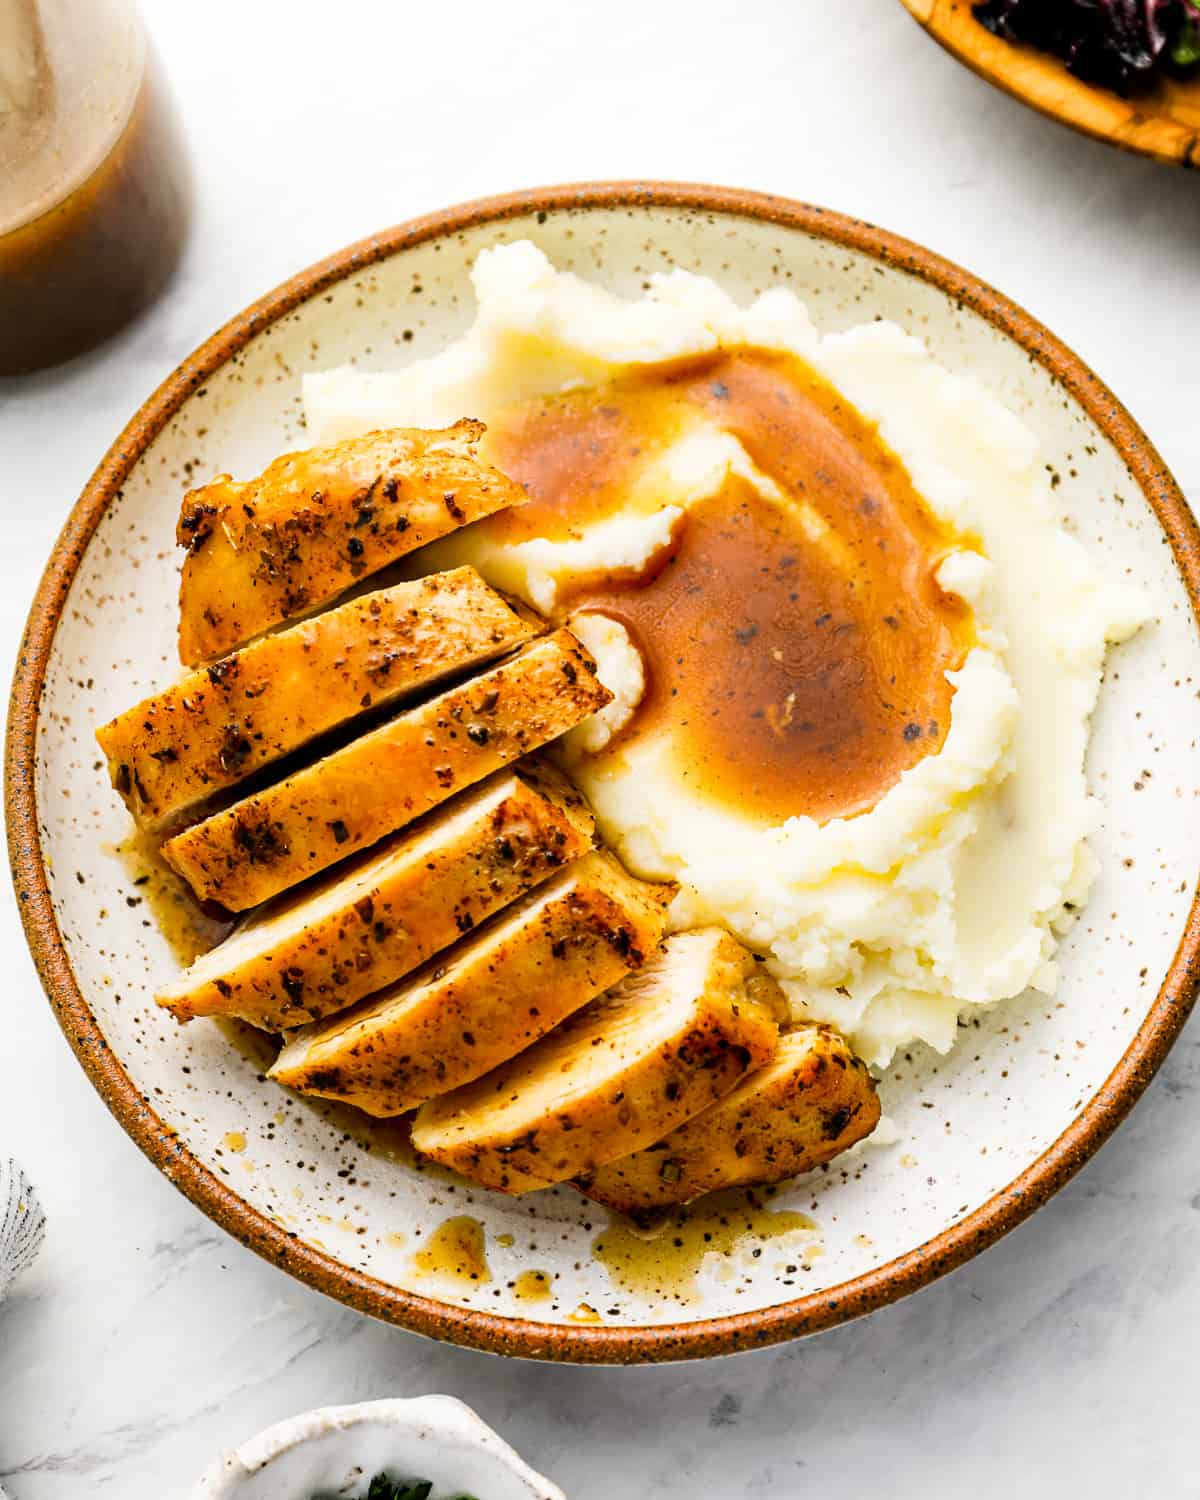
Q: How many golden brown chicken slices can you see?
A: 7